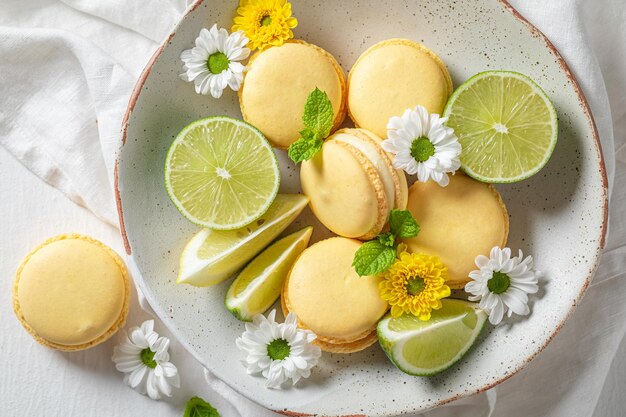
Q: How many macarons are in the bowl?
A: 5